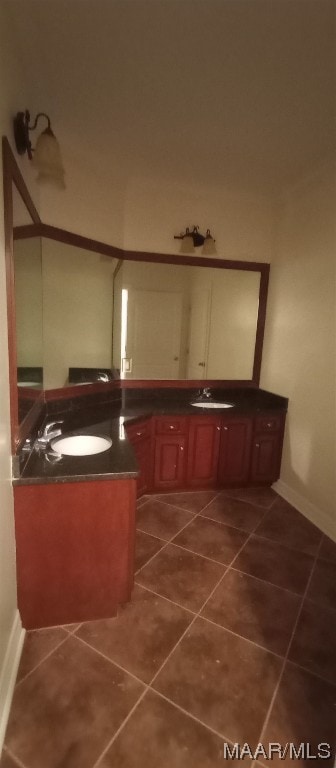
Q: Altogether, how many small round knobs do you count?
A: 7